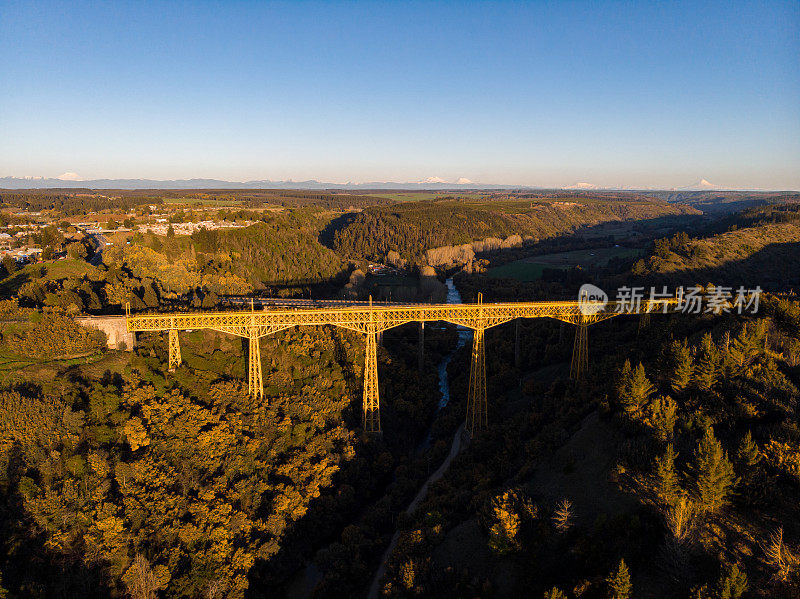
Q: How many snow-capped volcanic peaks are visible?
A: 5